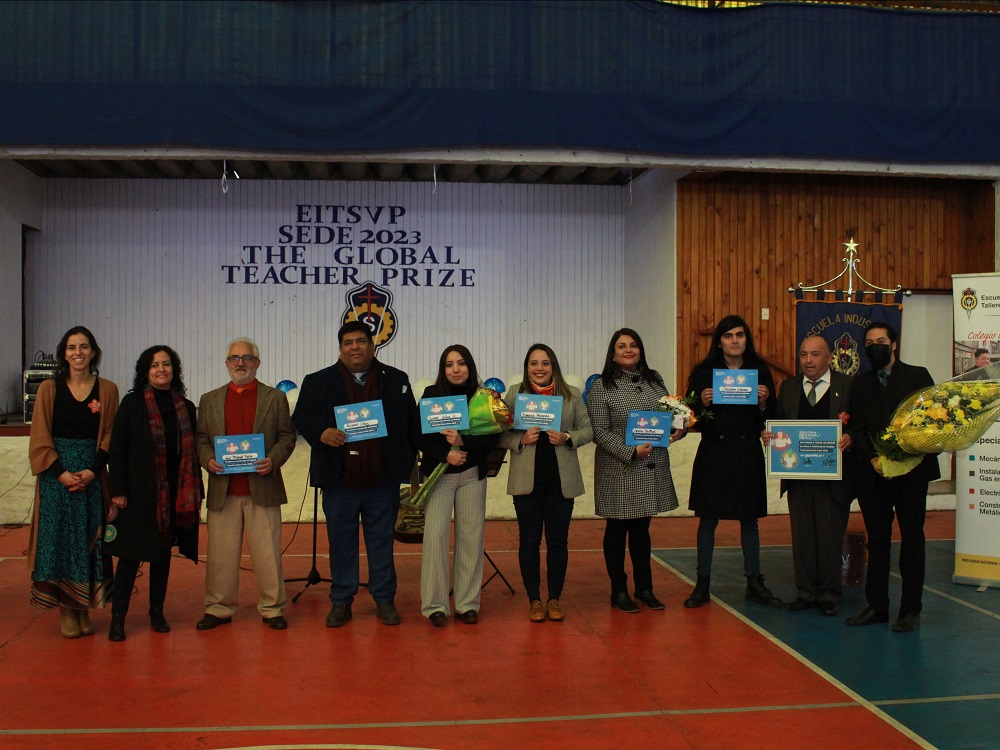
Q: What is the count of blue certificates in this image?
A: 7